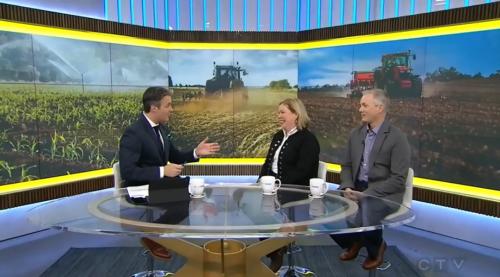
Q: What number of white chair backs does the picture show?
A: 3